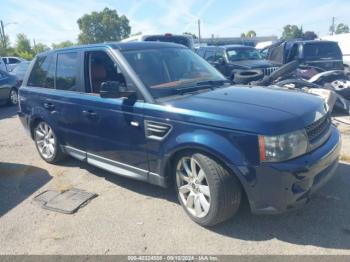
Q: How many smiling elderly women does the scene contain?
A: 0